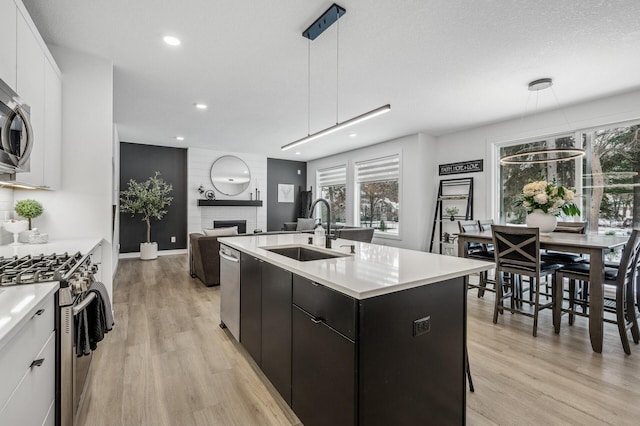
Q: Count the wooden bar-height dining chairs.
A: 6